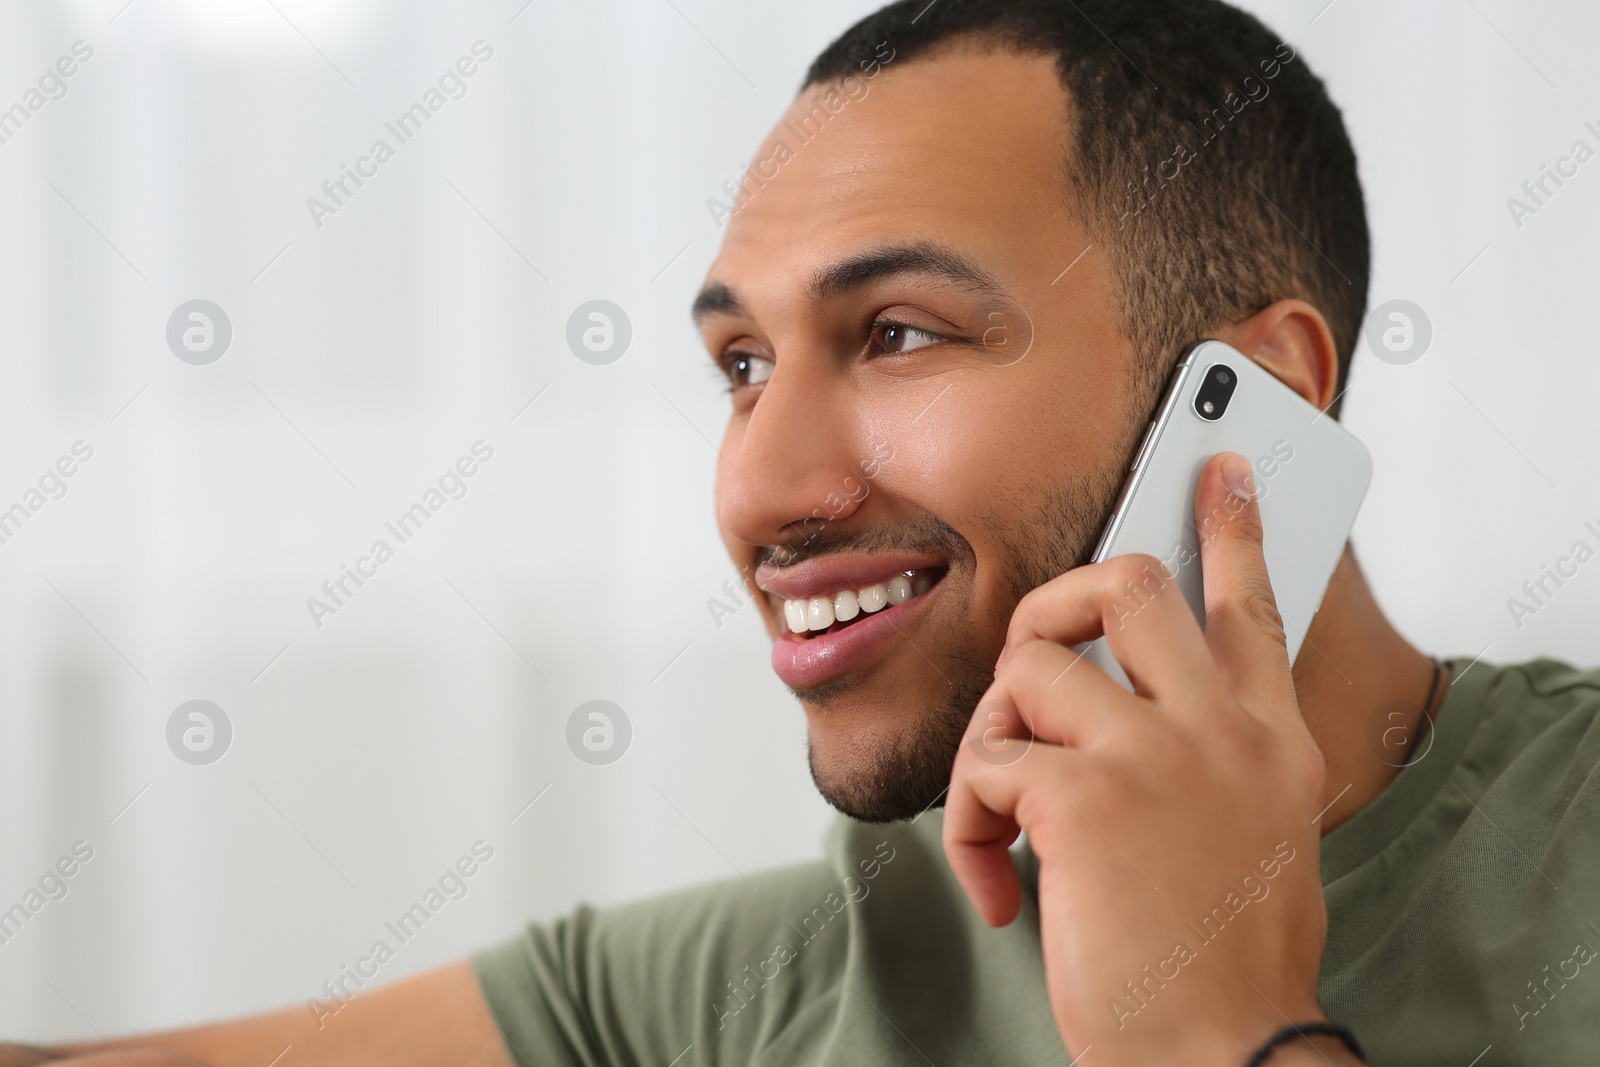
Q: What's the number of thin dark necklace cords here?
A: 1